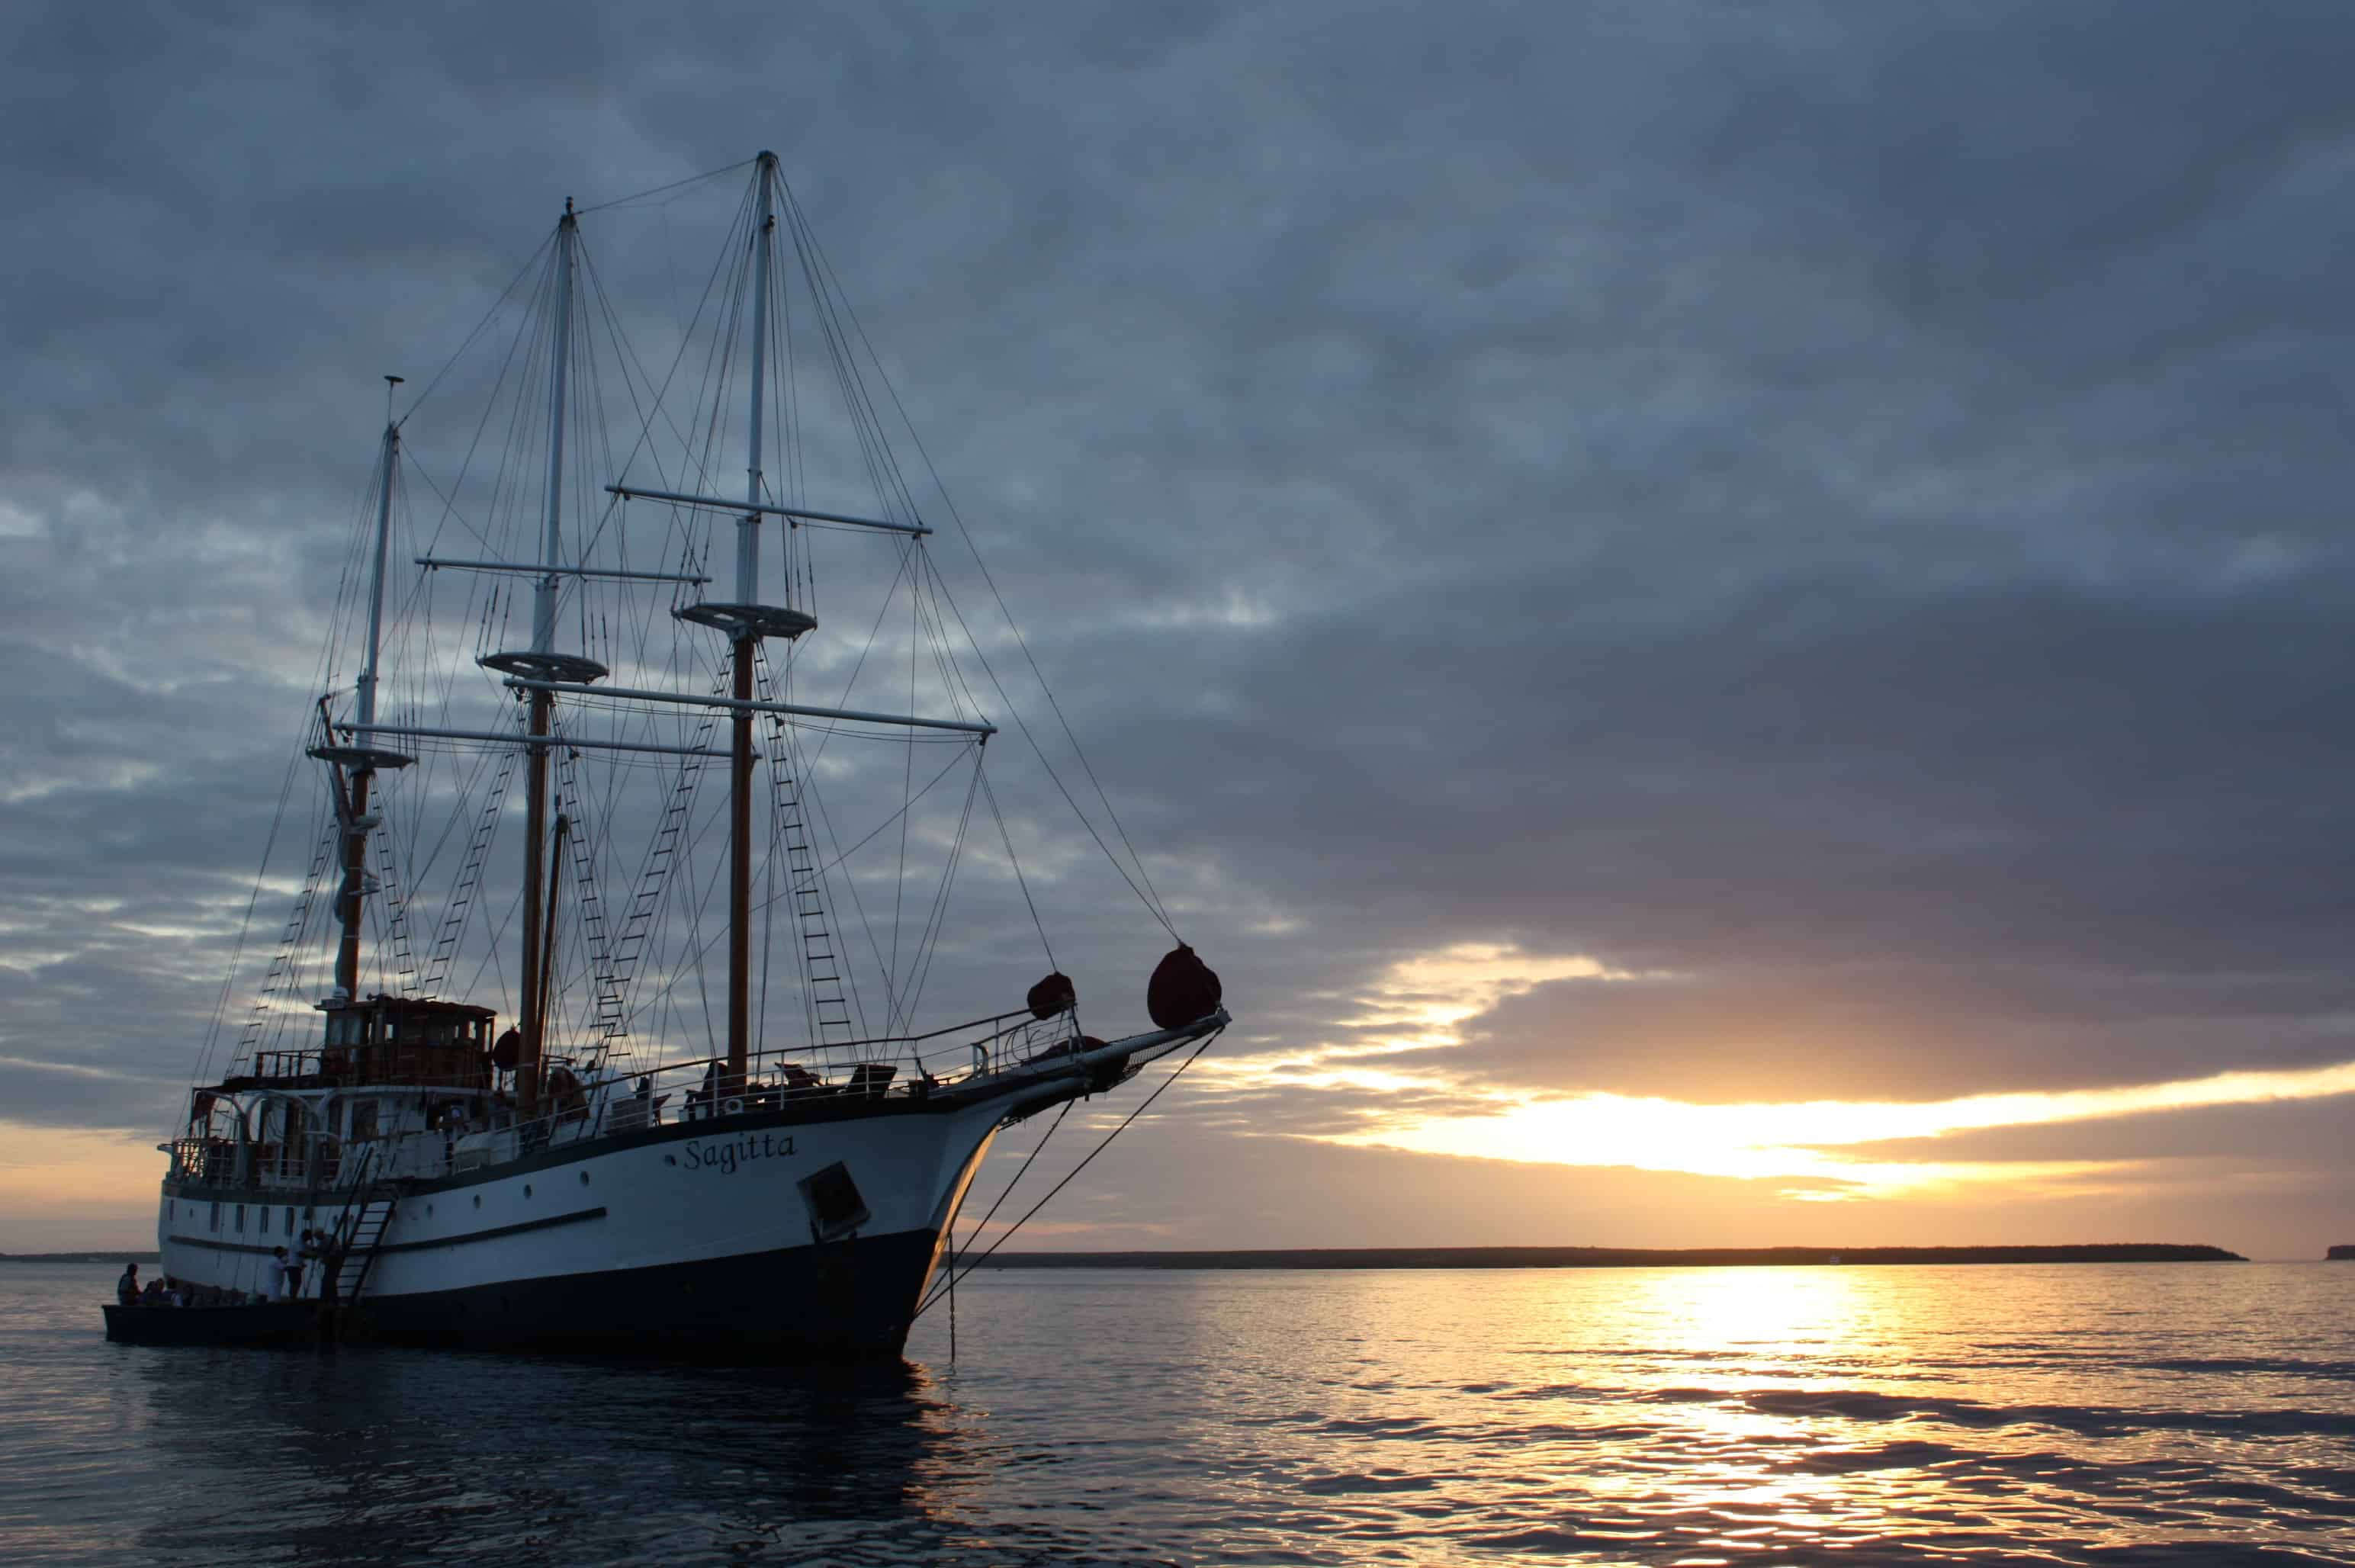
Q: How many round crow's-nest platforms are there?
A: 3